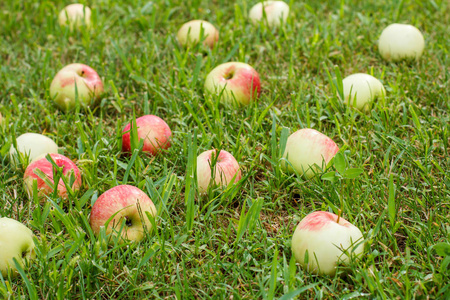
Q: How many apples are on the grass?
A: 15